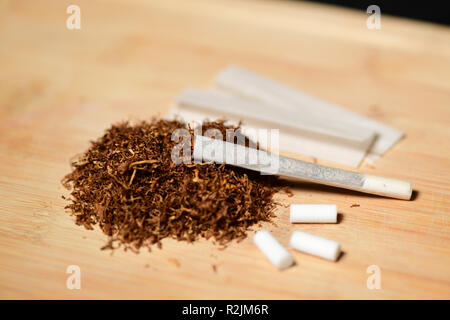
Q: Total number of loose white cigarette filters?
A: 3